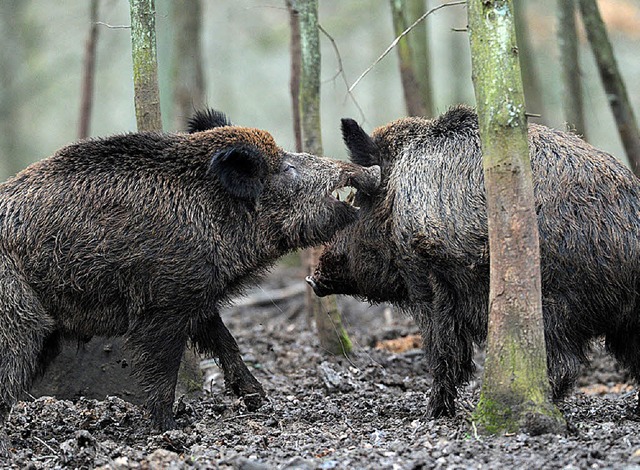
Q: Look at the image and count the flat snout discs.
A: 2